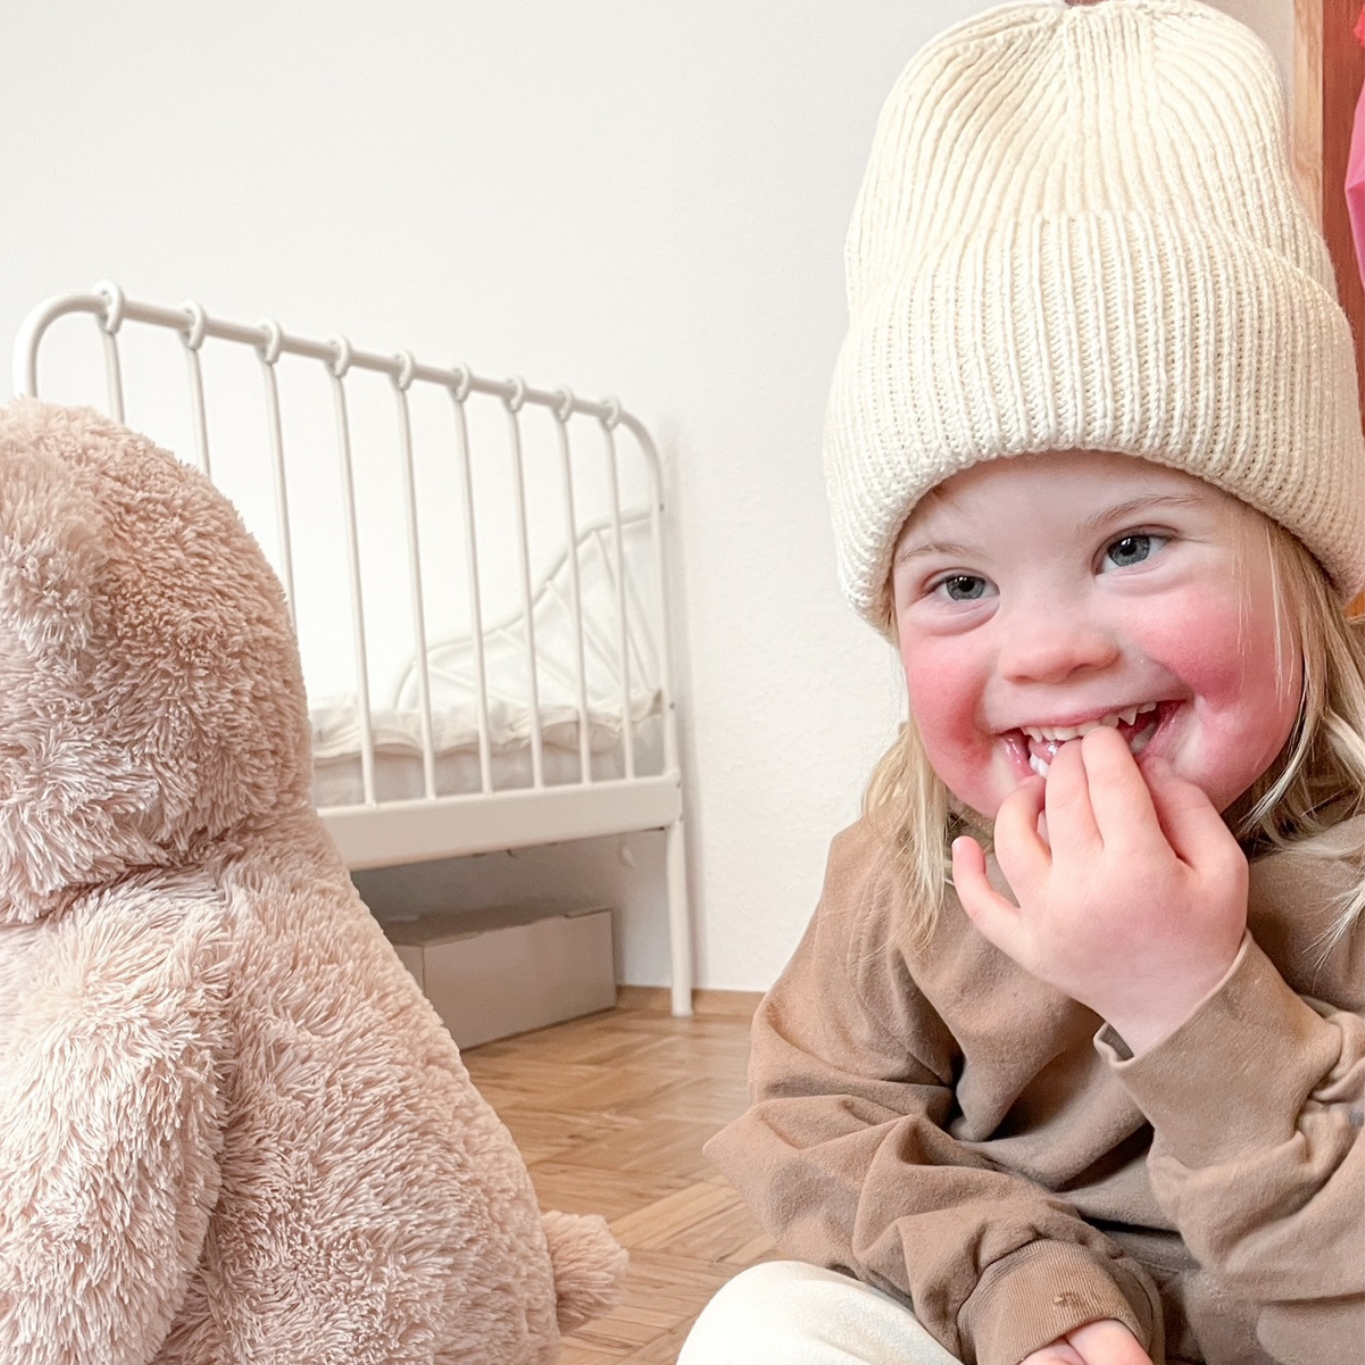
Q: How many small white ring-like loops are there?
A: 9